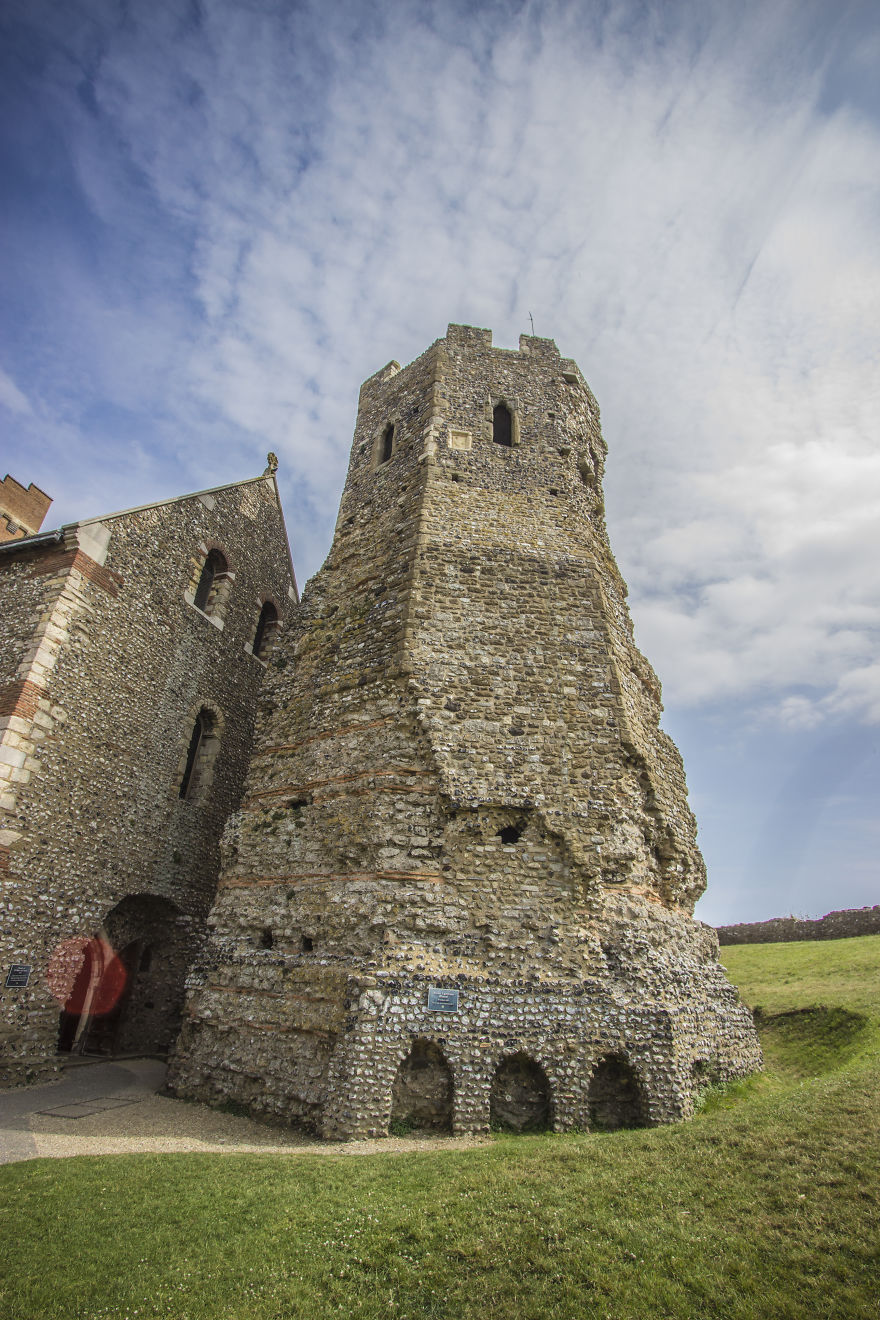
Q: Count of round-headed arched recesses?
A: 3